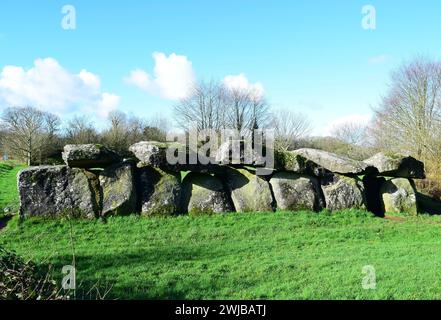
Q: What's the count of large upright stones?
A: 8